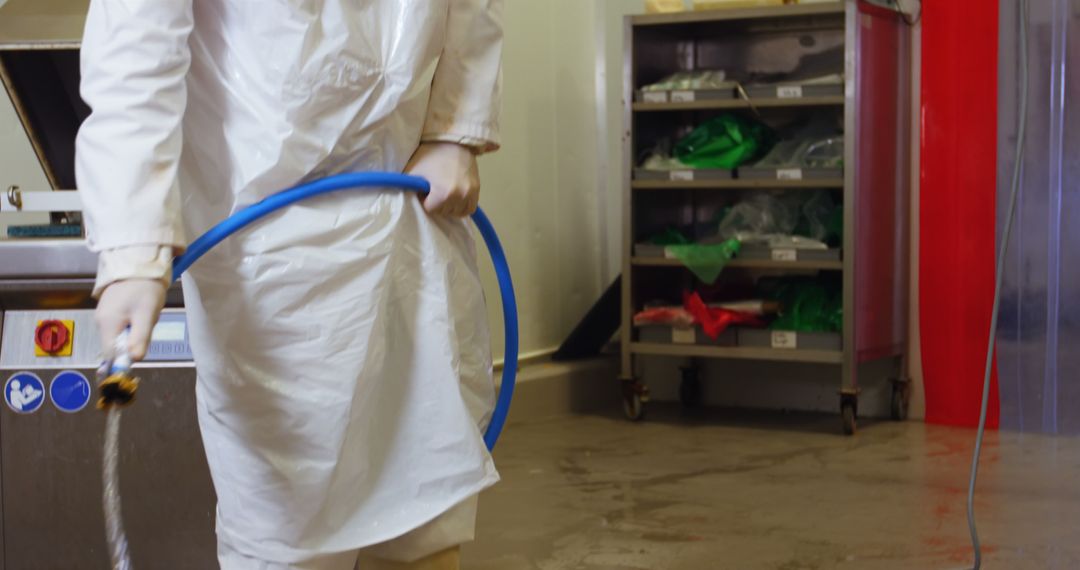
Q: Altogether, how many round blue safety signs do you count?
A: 2